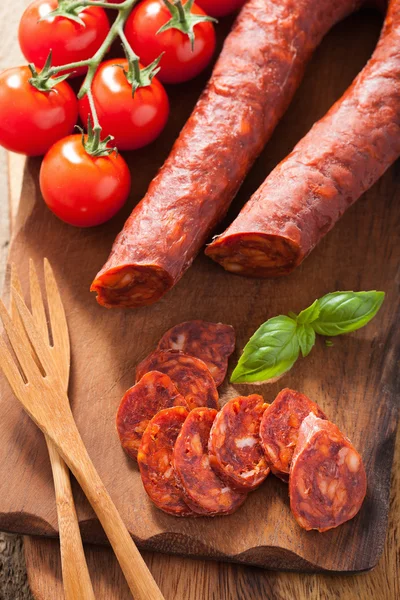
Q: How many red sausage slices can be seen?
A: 8